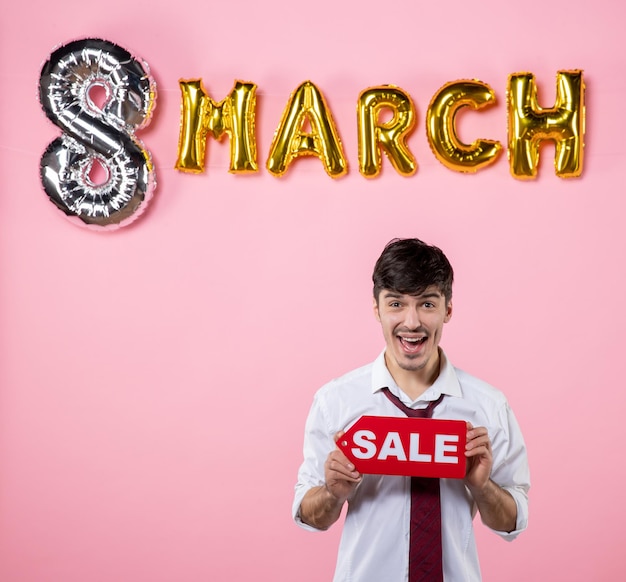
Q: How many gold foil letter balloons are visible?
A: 5